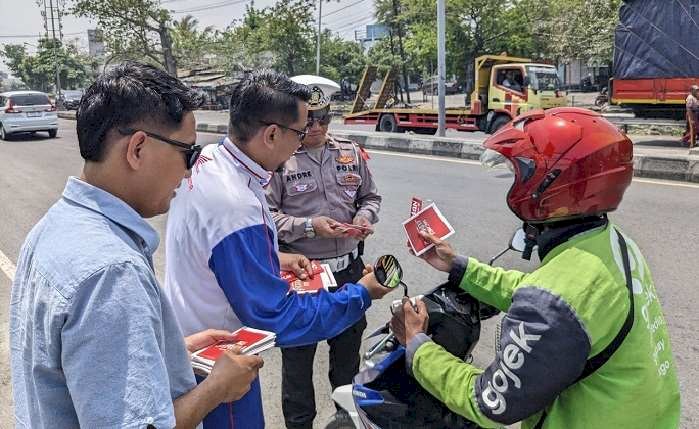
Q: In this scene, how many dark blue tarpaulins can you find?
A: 1